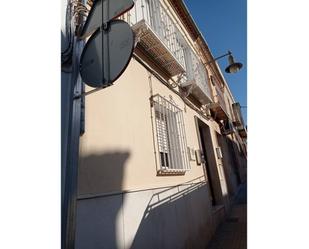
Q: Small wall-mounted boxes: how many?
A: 3